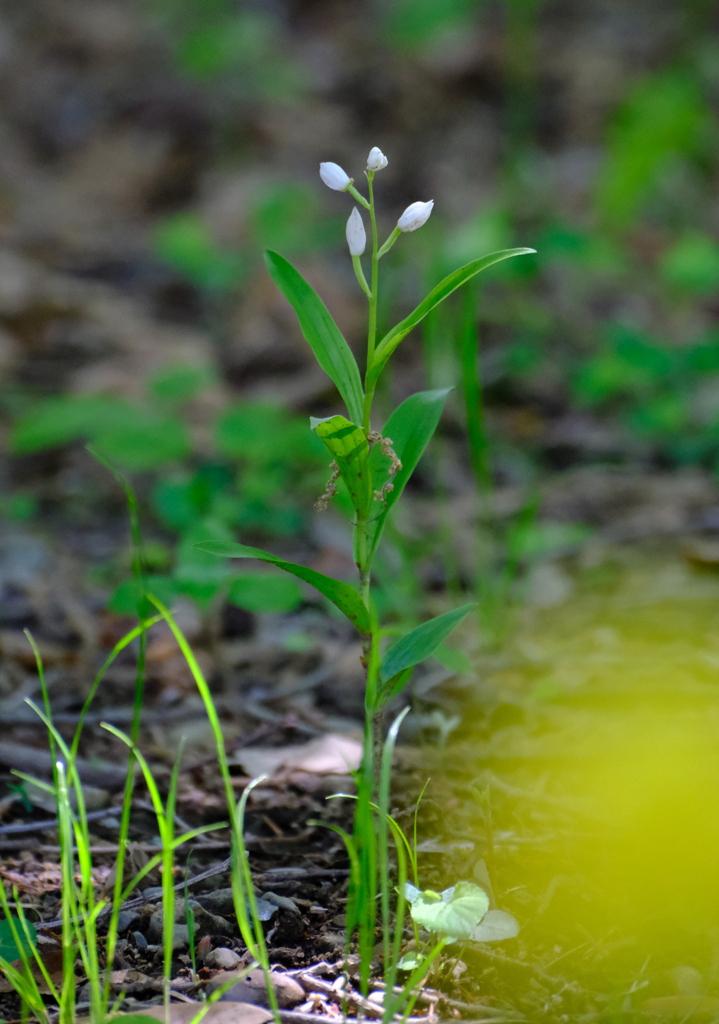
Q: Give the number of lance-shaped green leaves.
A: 6